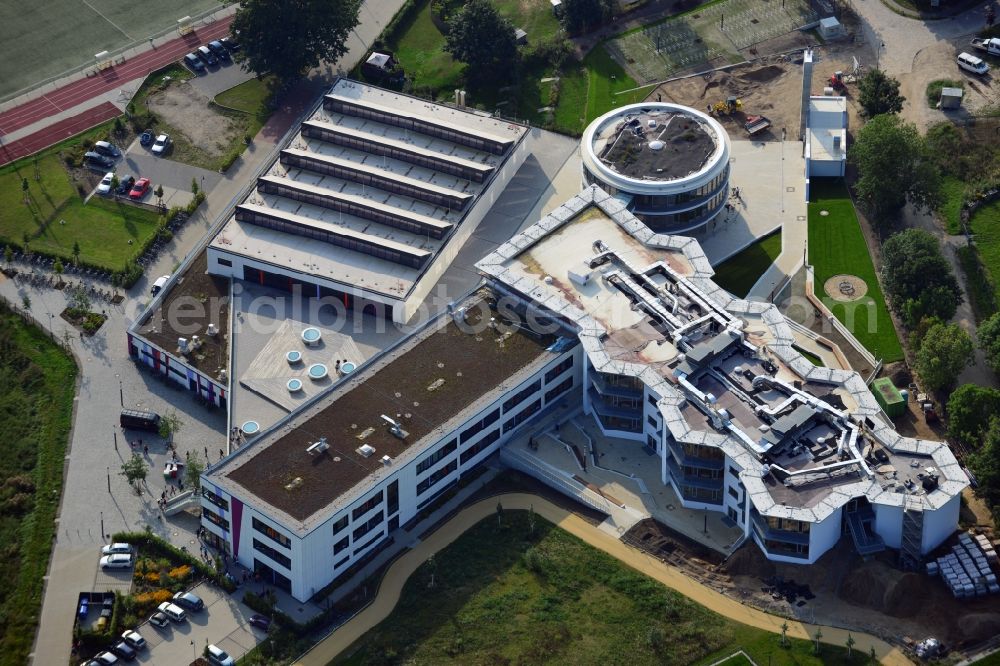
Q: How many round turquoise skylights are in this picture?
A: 6